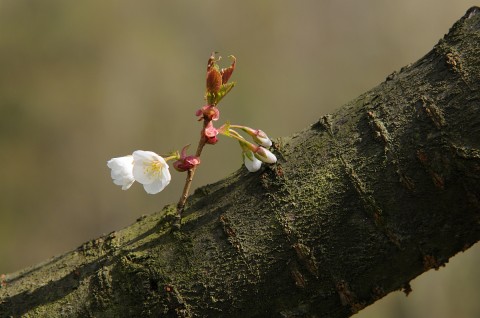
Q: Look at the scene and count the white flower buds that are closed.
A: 3